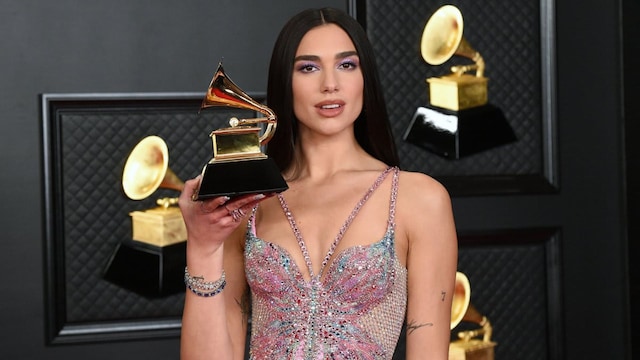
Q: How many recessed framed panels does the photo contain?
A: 3